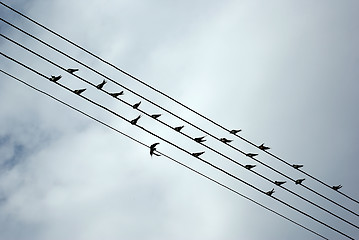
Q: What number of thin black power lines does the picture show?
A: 5